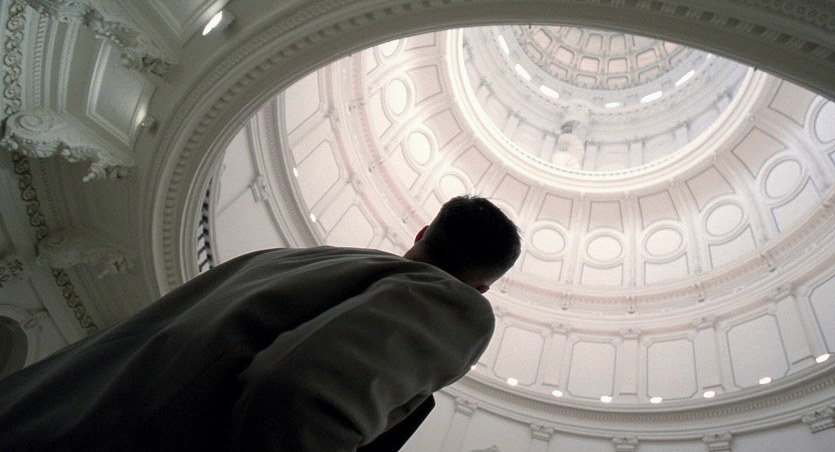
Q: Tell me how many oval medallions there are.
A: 11